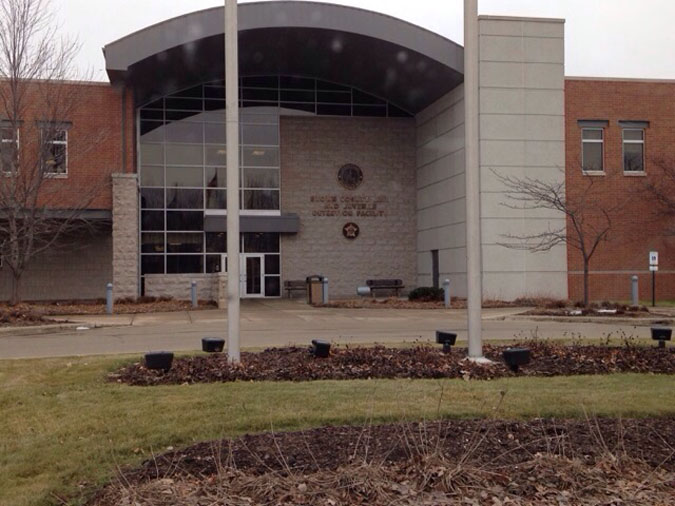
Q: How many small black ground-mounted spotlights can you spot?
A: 6